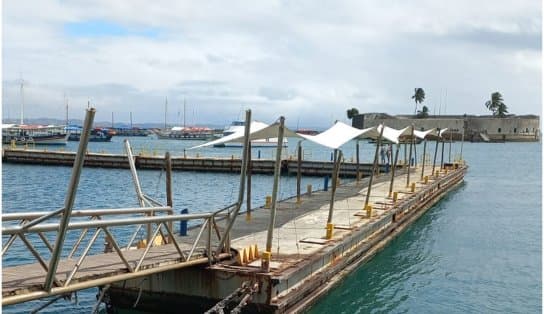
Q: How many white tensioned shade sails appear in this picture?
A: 5